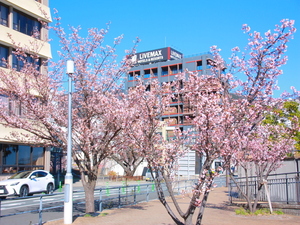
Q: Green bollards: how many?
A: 5